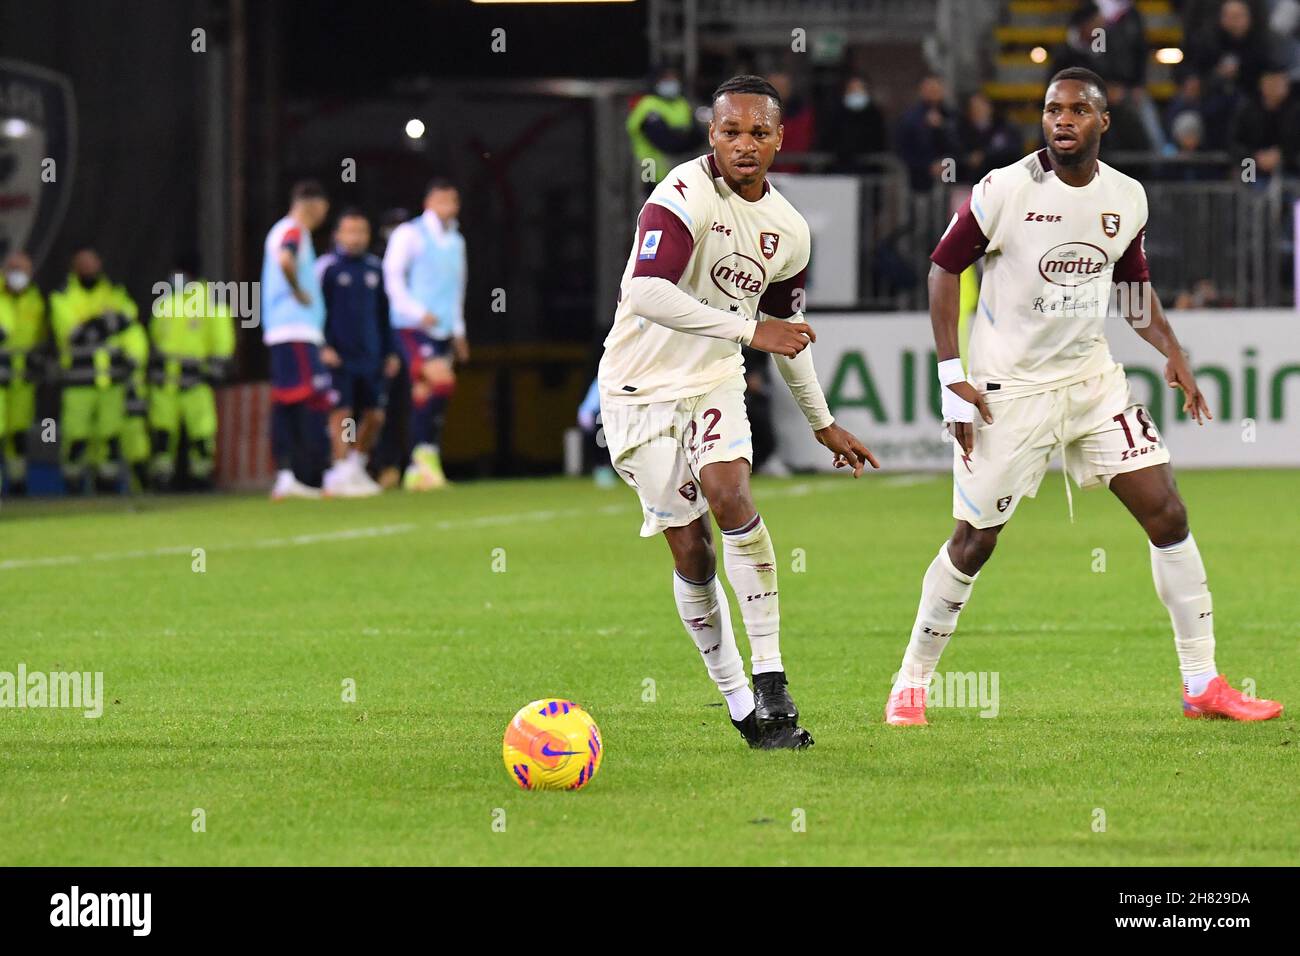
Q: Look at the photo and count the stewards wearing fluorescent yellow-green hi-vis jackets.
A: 4